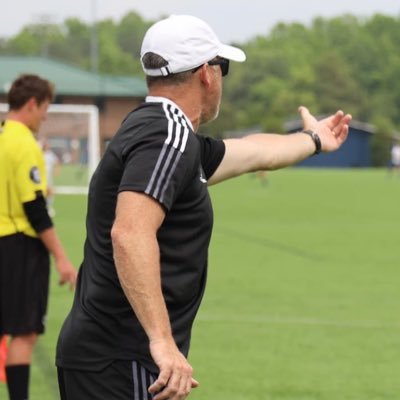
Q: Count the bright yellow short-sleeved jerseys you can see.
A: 1